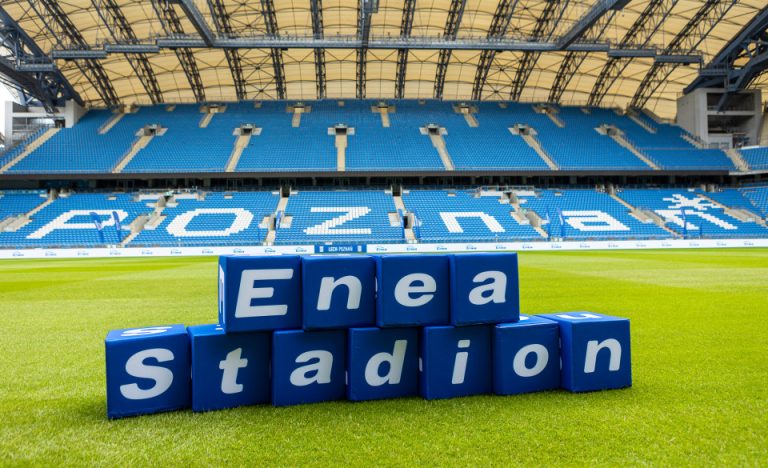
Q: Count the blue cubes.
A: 11